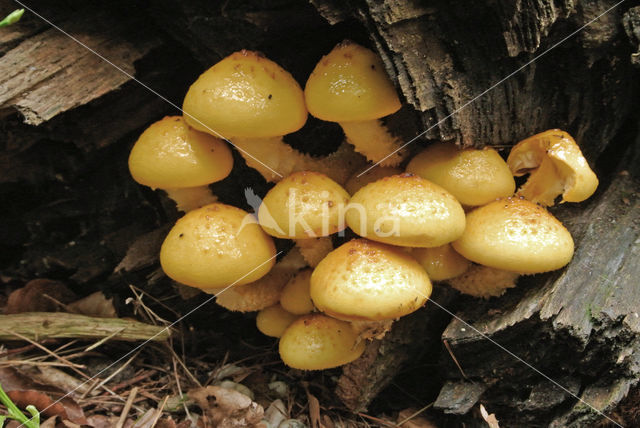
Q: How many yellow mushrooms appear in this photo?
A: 14